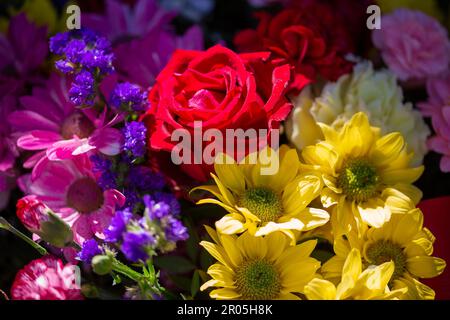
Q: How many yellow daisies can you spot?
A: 5